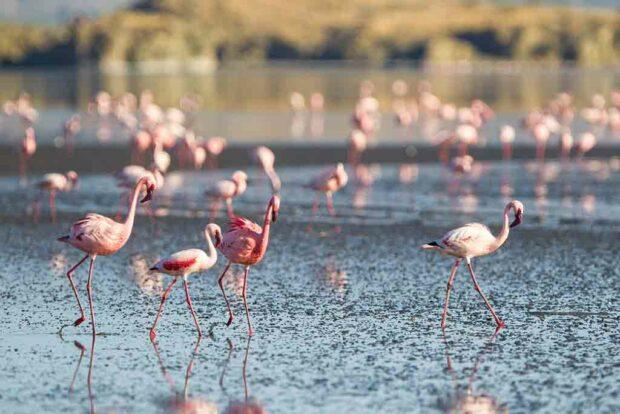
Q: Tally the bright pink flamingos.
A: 2